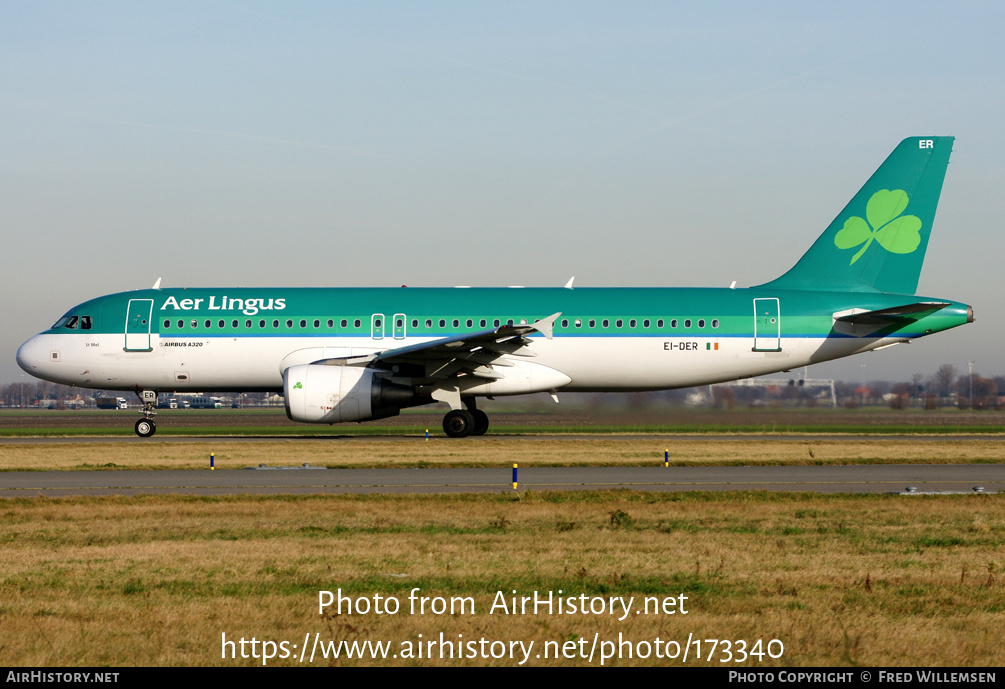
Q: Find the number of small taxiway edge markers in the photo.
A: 4